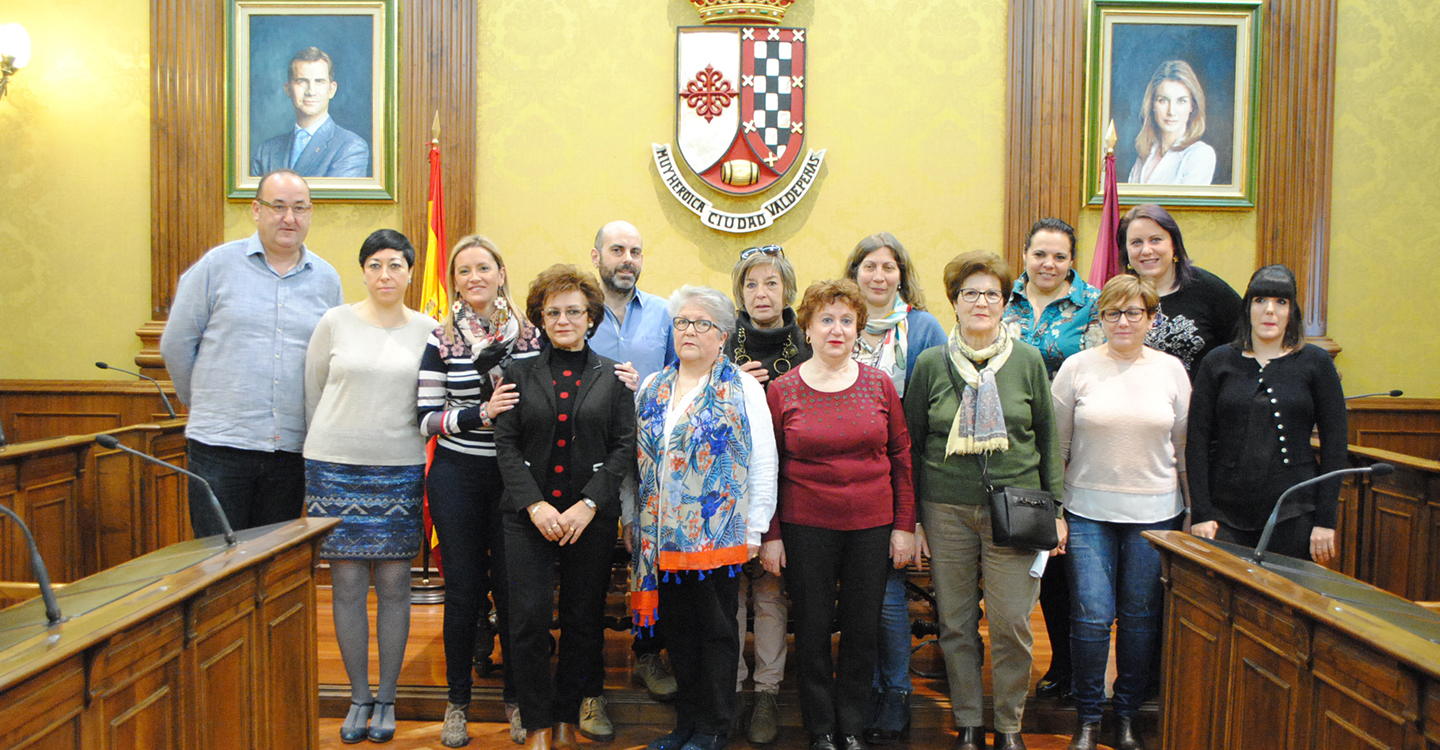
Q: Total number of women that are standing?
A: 12